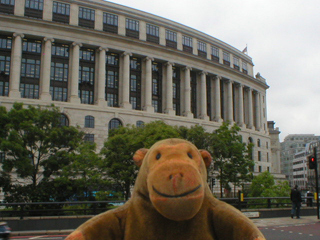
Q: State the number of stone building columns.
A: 14